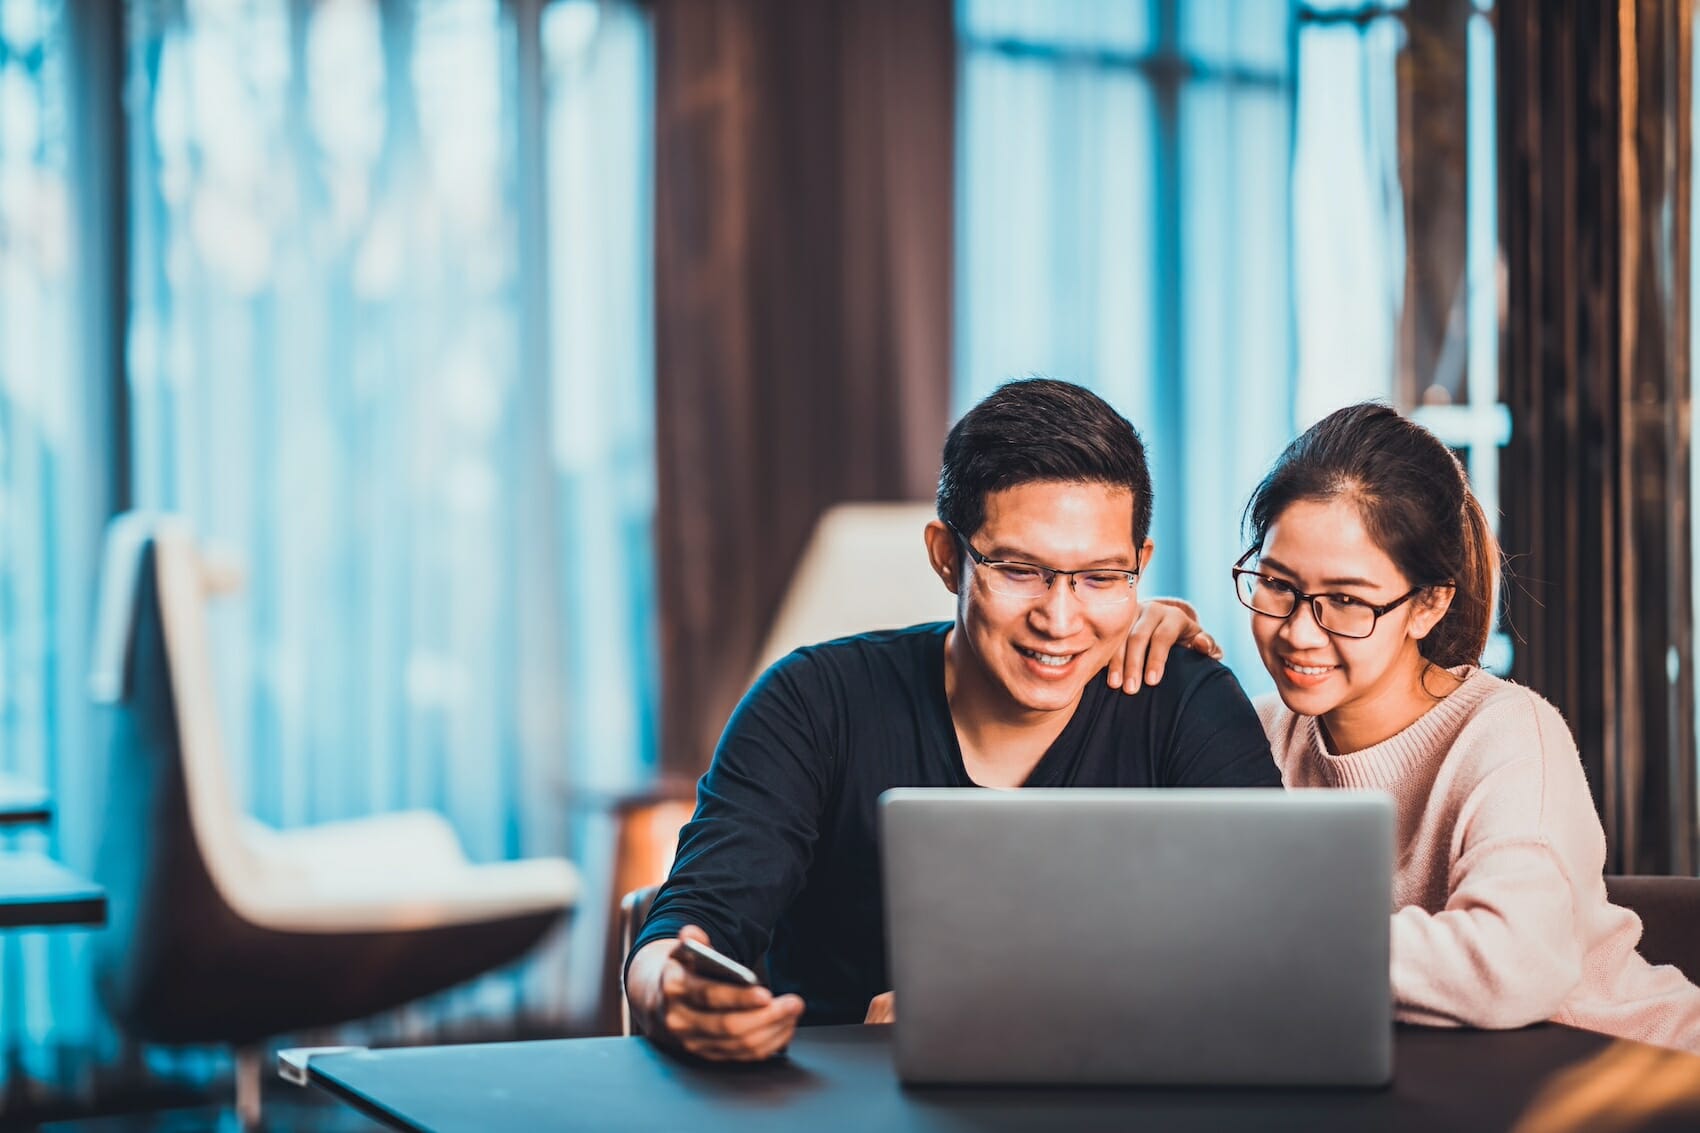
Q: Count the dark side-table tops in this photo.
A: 2